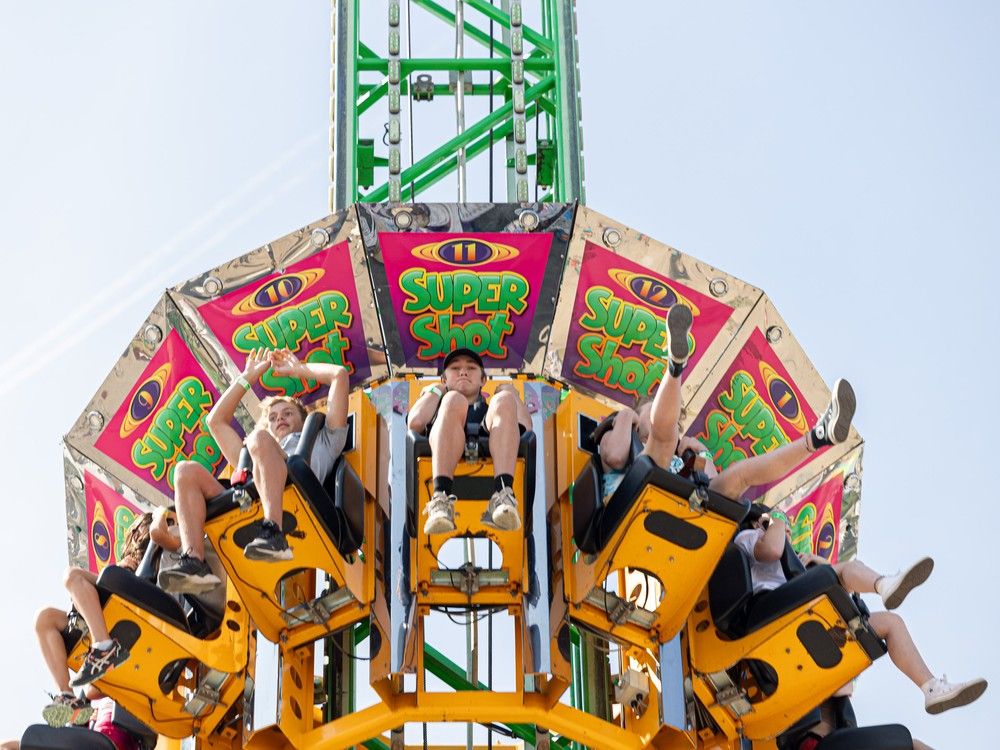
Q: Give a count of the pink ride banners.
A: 7